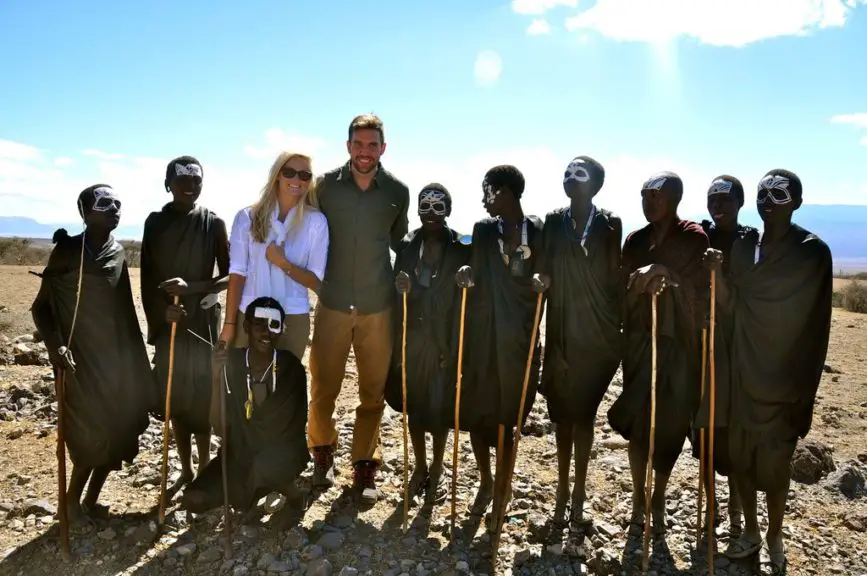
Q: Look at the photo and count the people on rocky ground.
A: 11